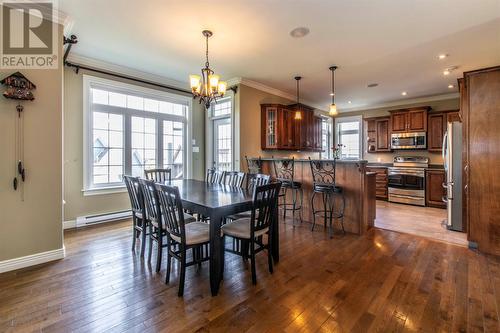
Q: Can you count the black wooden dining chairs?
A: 8